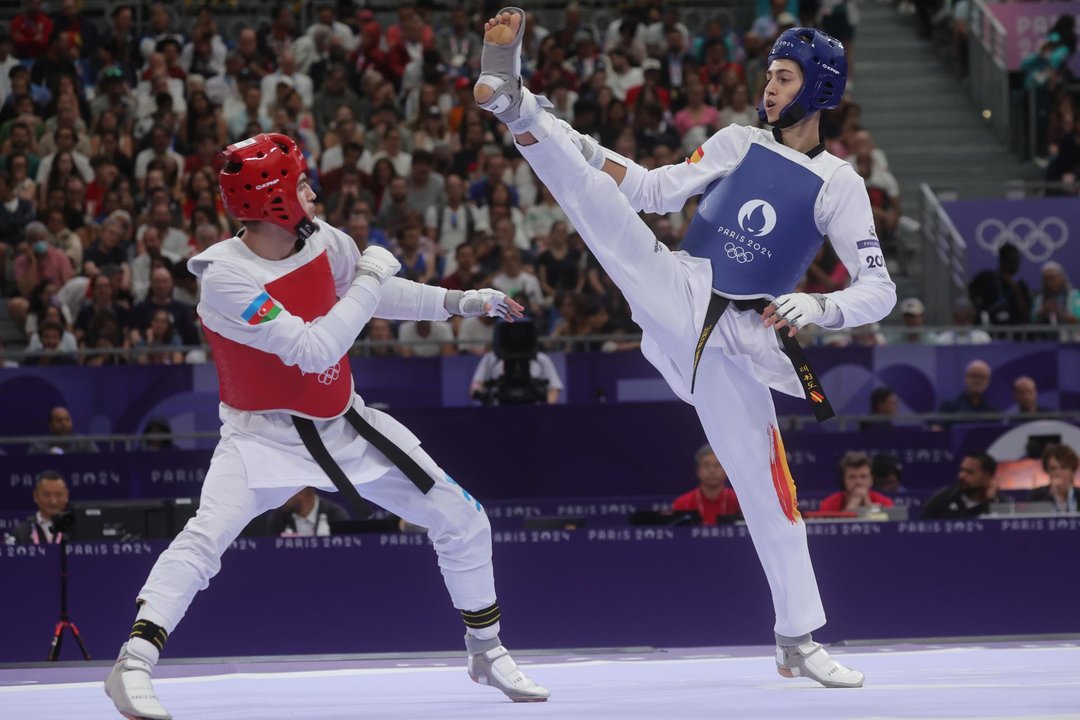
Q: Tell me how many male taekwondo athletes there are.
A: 2